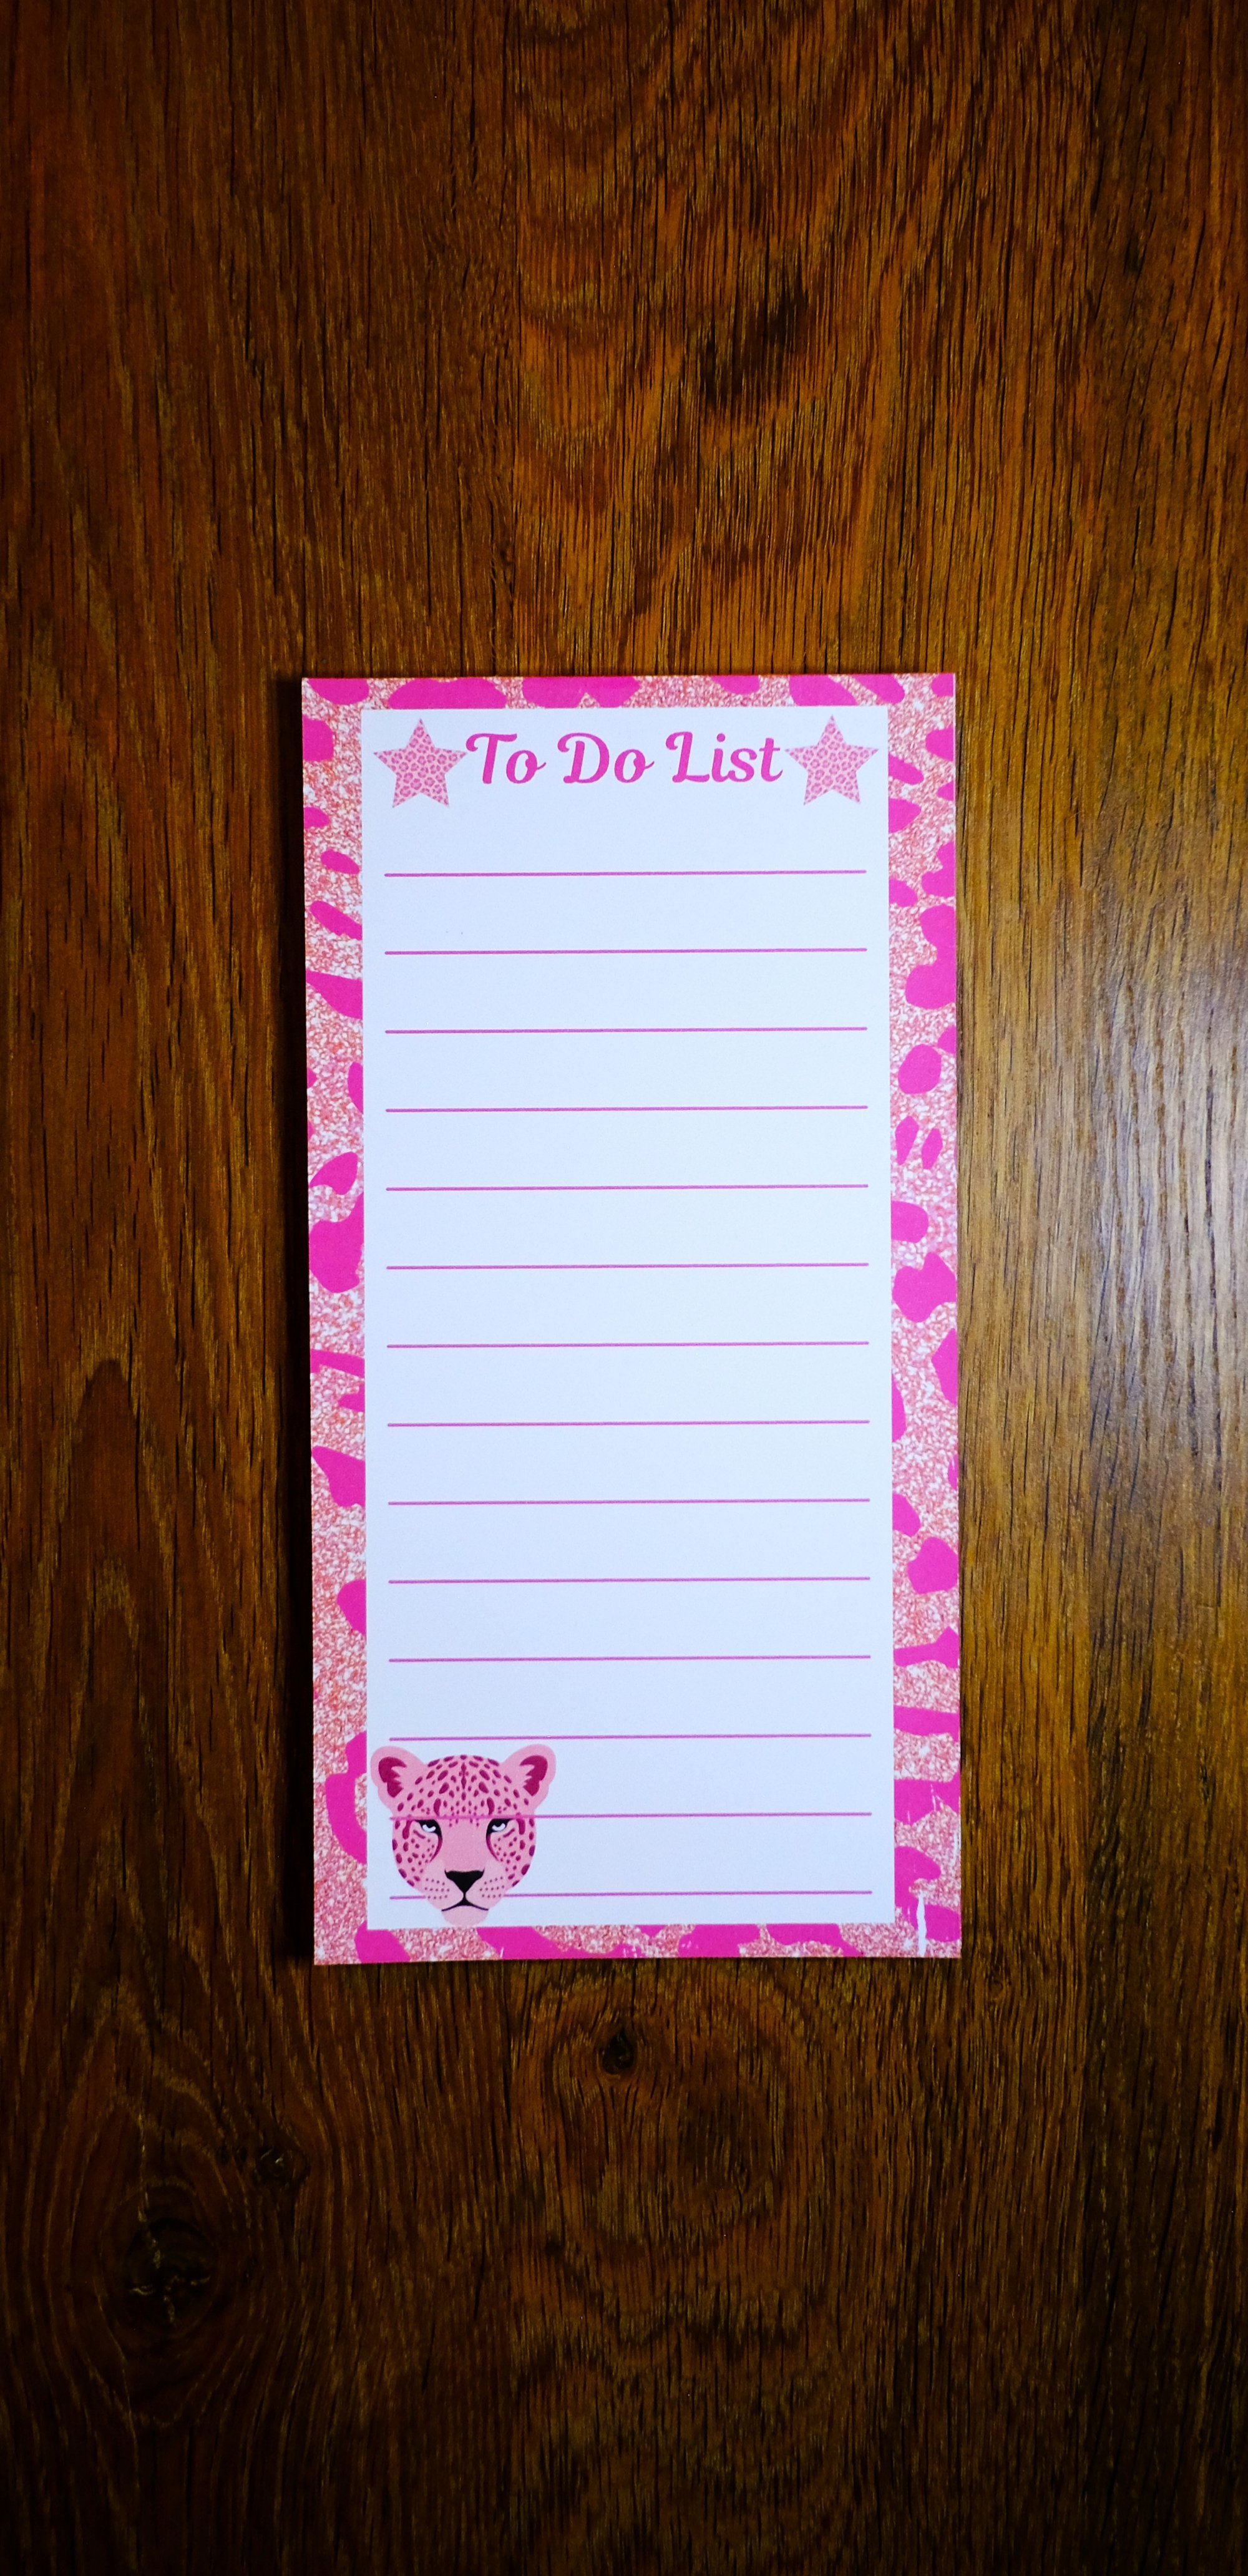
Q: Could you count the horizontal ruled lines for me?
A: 14